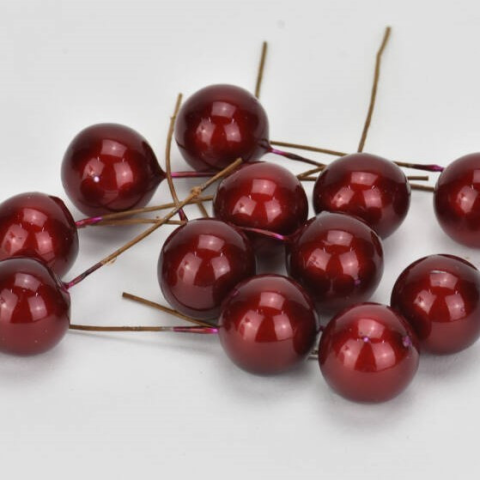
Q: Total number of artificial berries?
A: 12